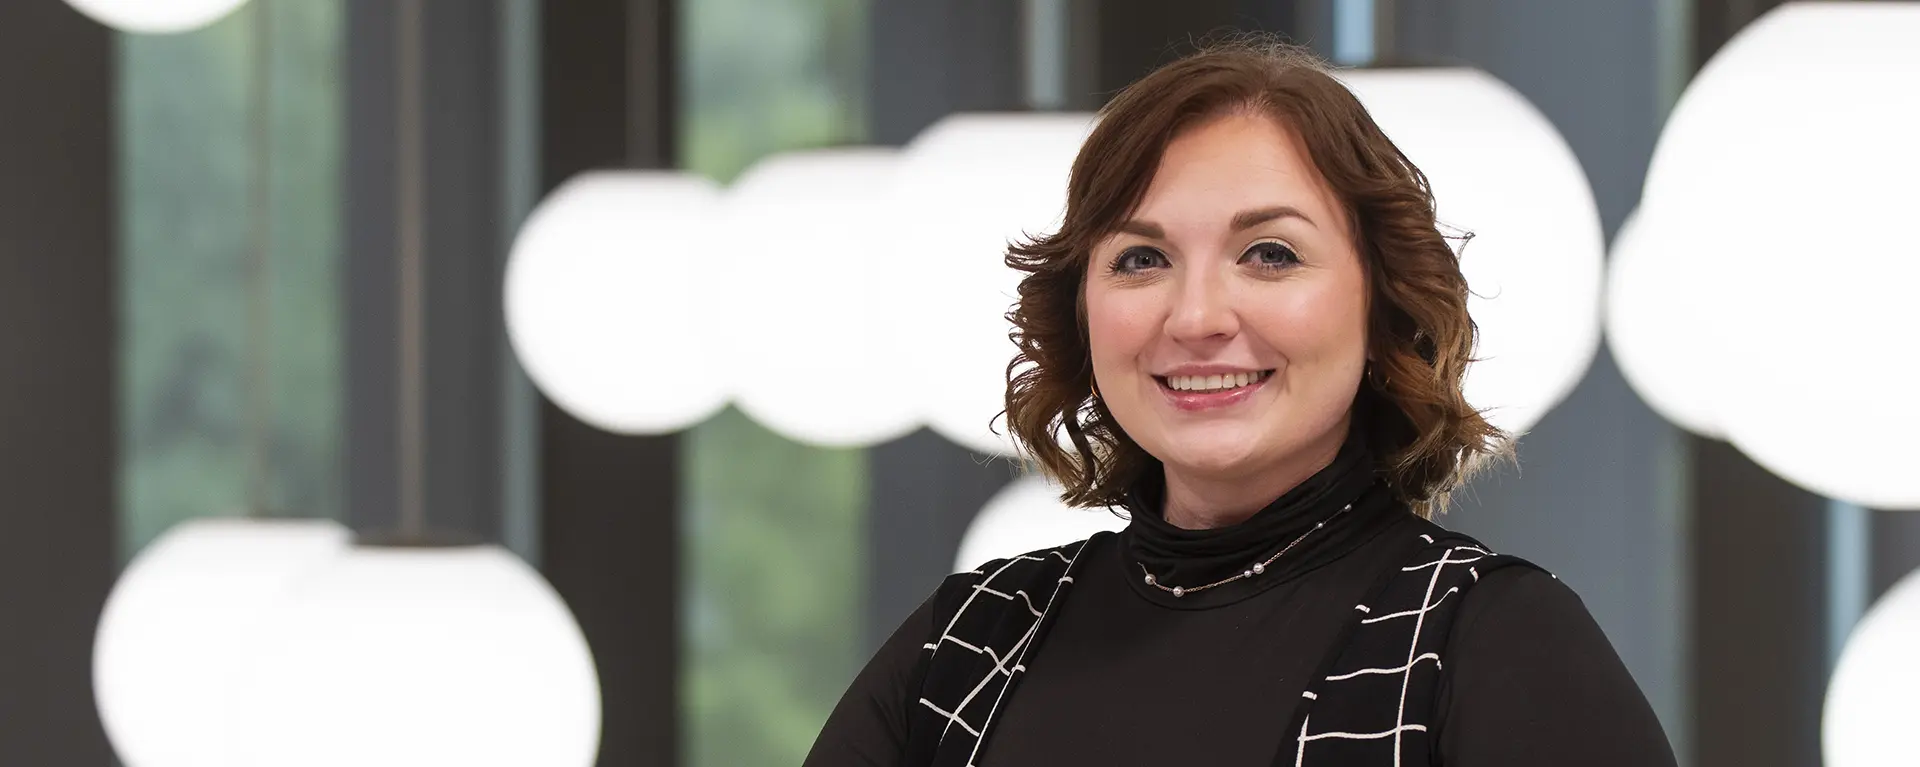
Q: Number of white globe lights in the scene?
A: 11